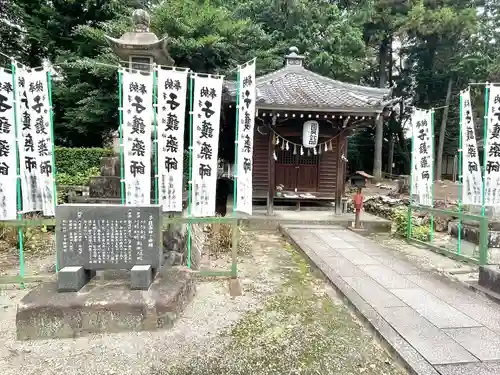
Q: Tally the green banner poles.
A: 10